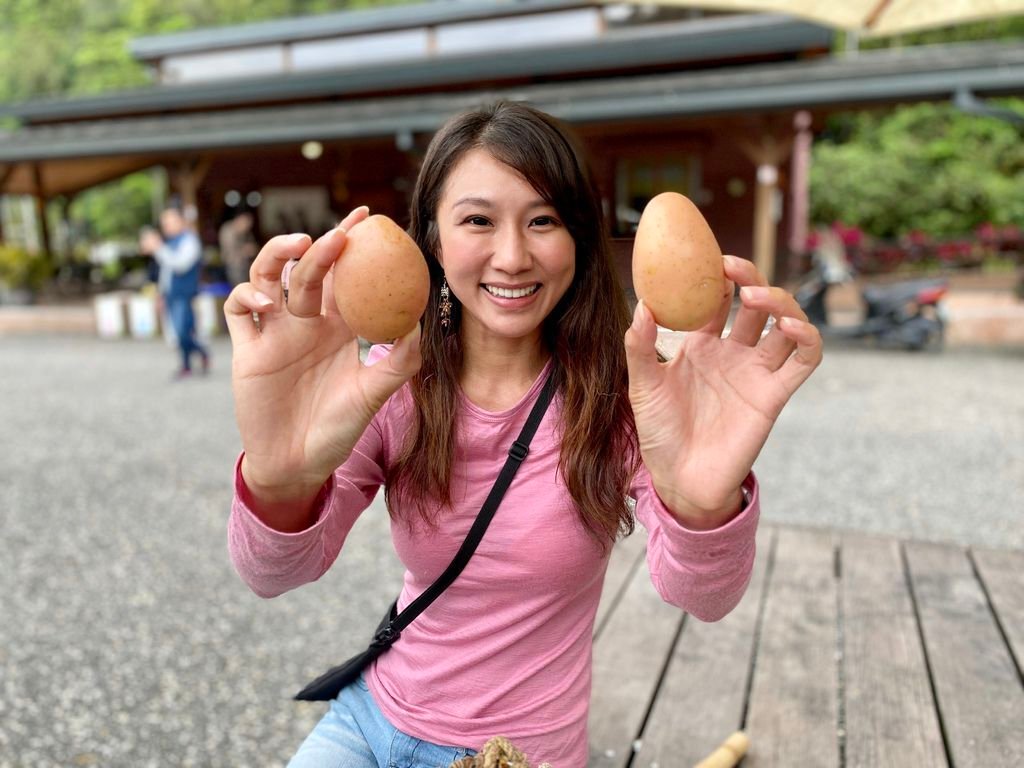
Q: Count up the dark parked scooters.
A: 1